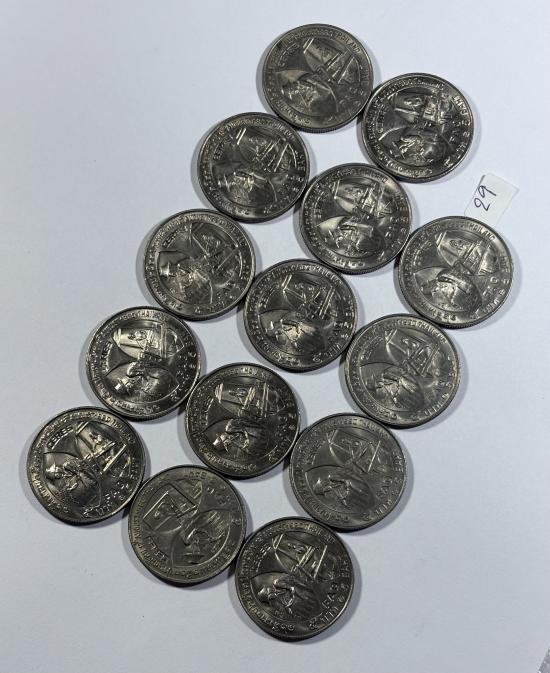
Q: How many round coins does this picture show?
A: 14